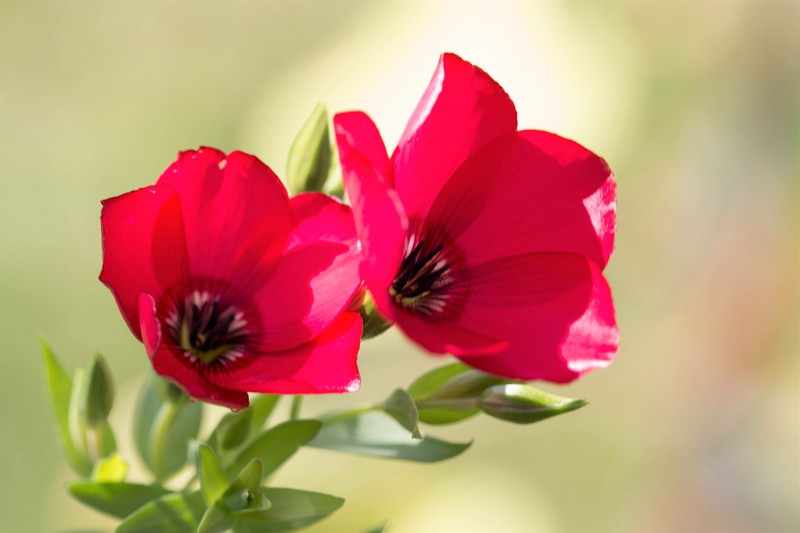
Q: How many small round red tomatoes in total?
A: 0